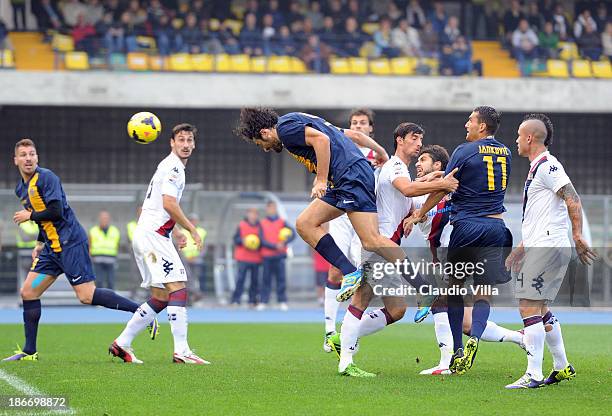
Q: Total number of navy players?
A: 3